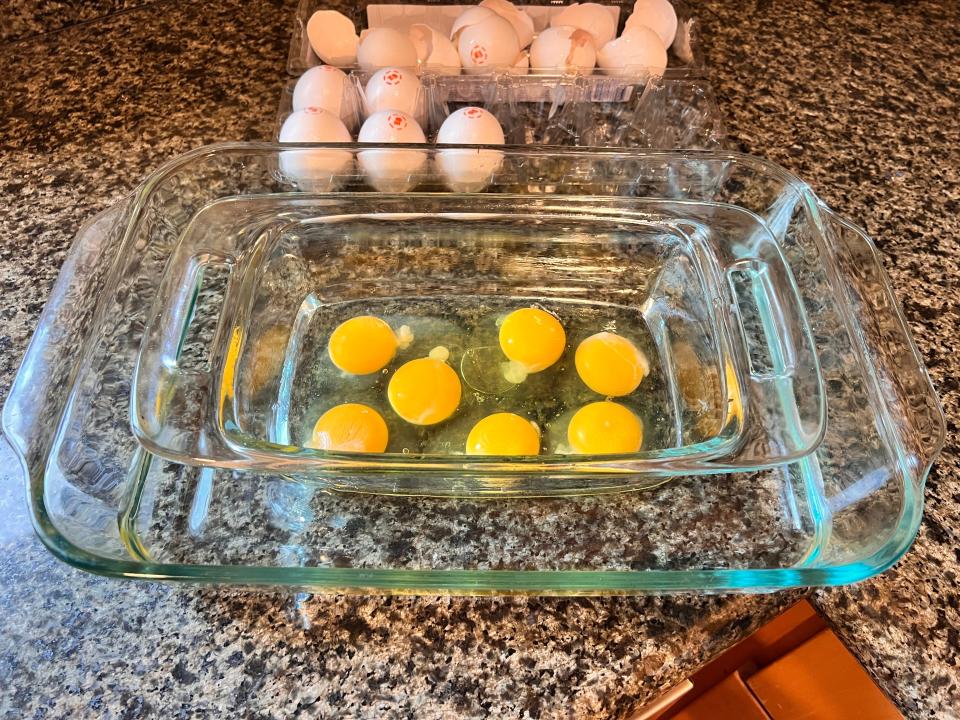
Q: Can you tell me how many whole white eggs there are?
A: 5